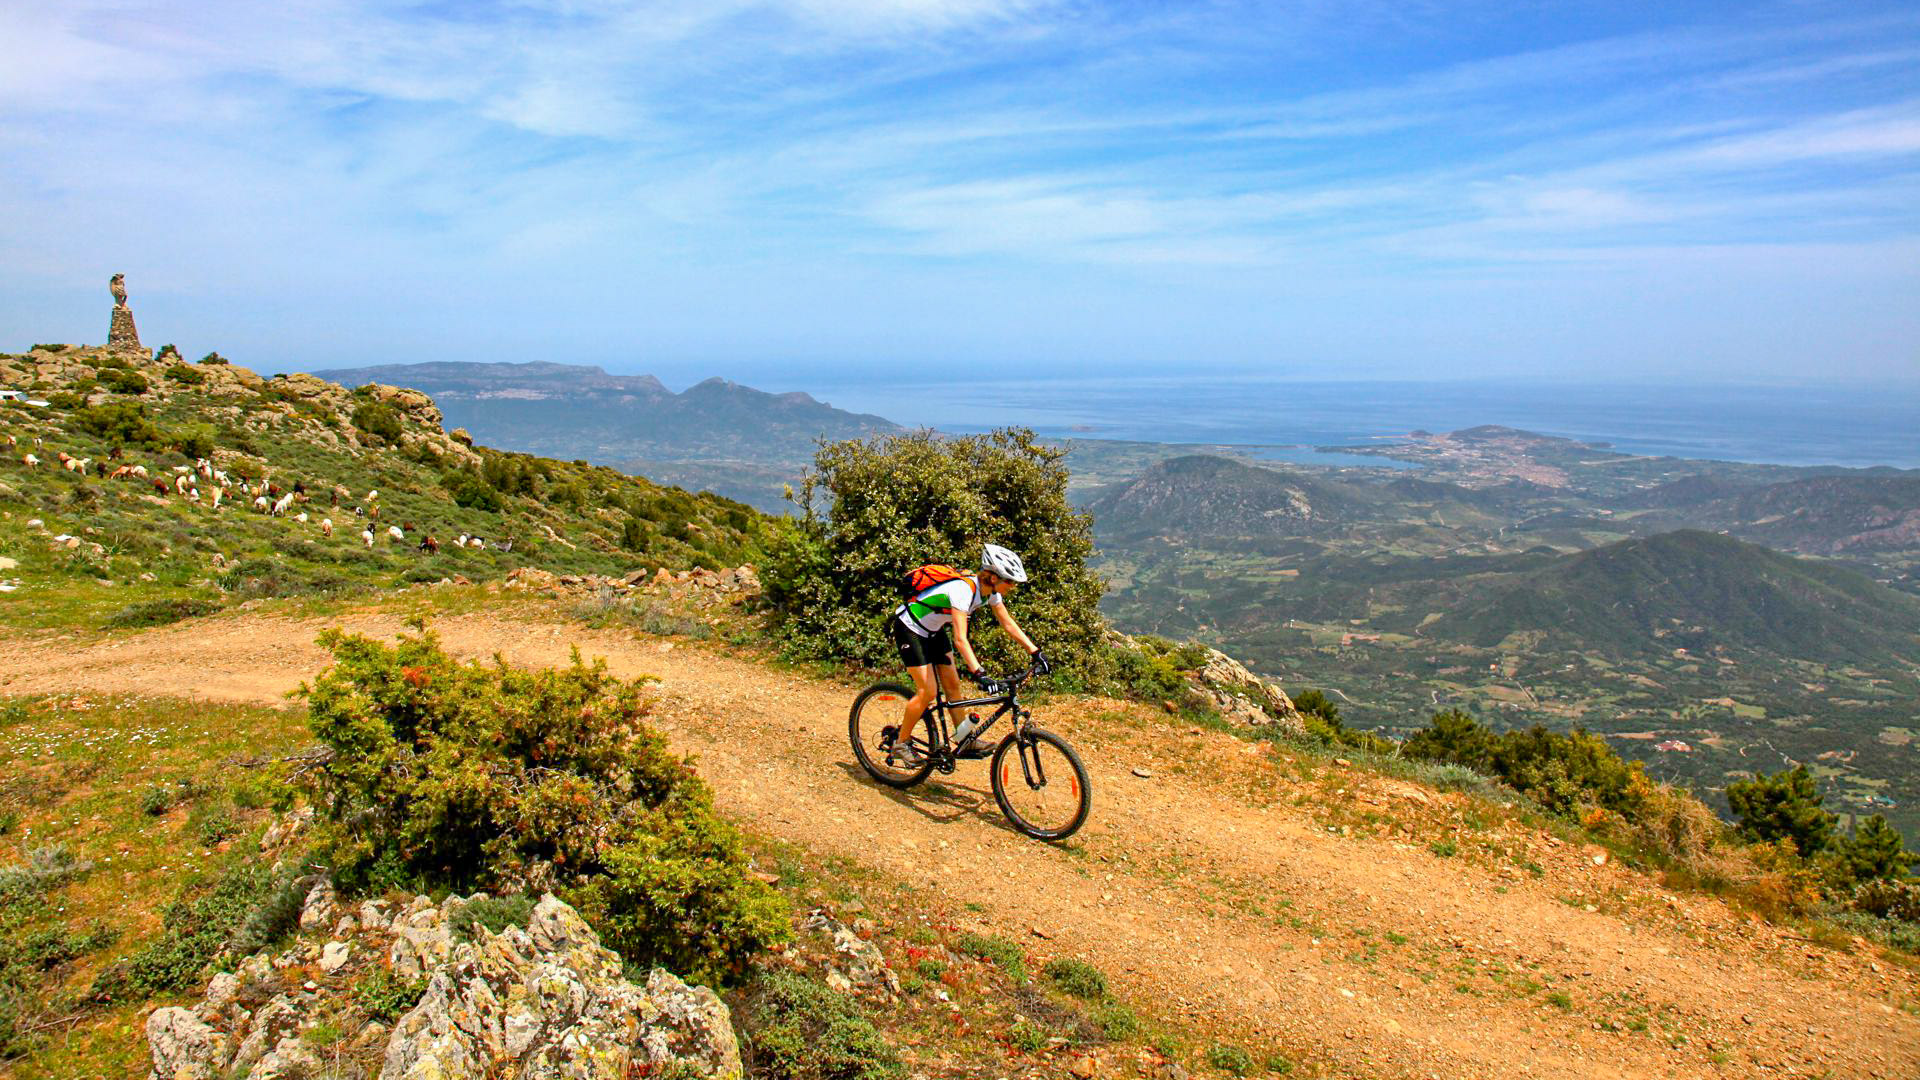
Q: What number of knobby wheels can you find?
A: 2